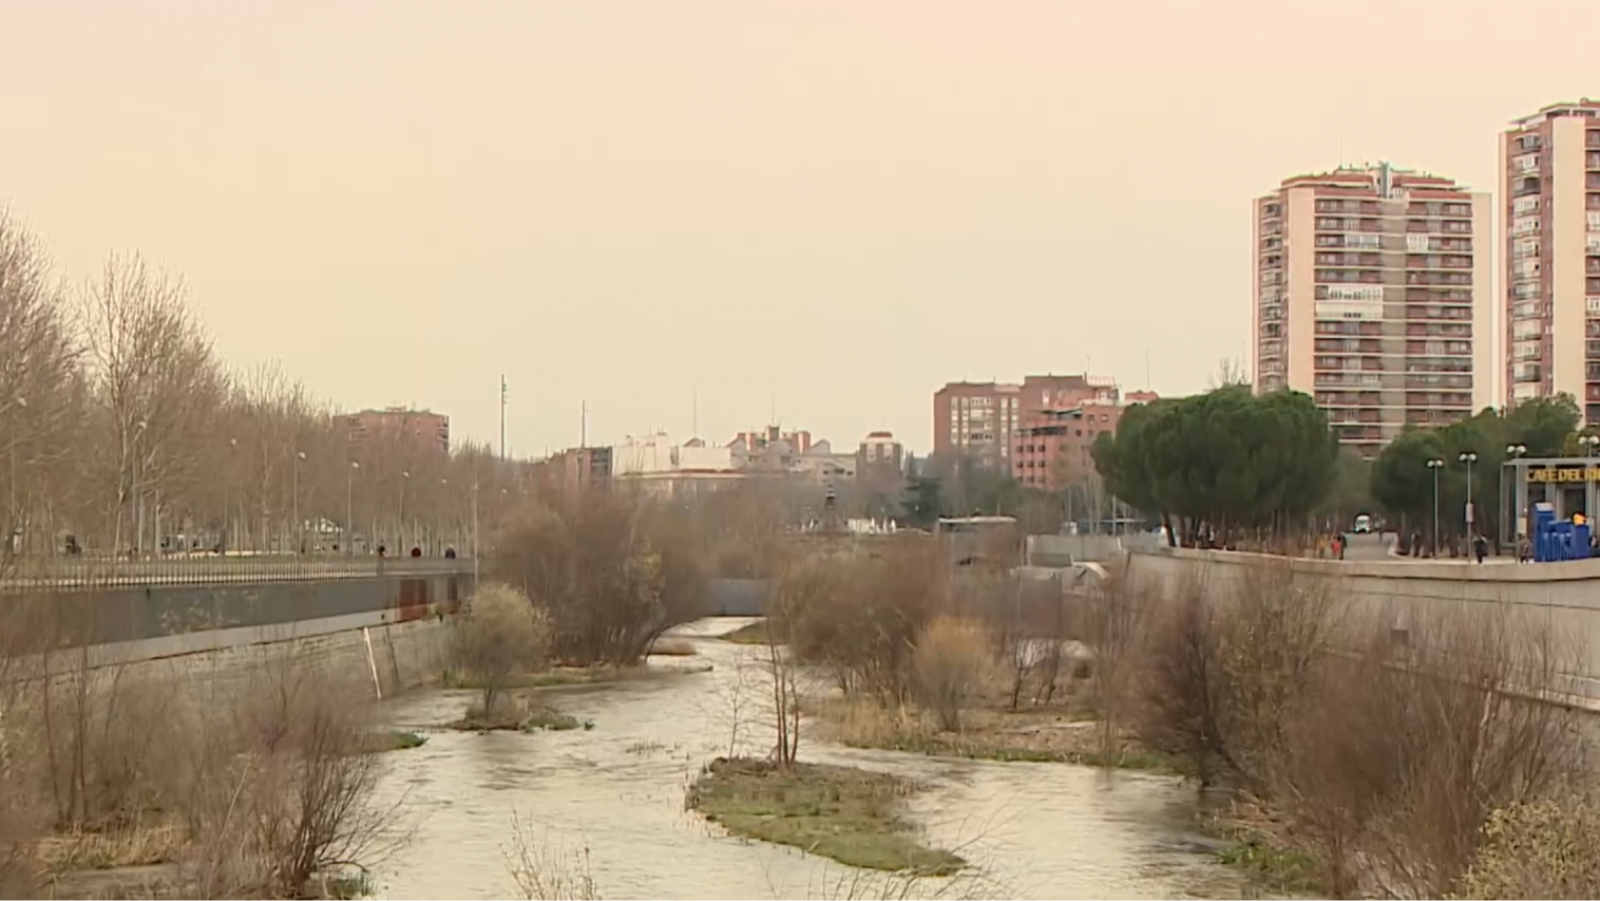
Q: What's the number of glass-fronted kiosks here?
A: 1